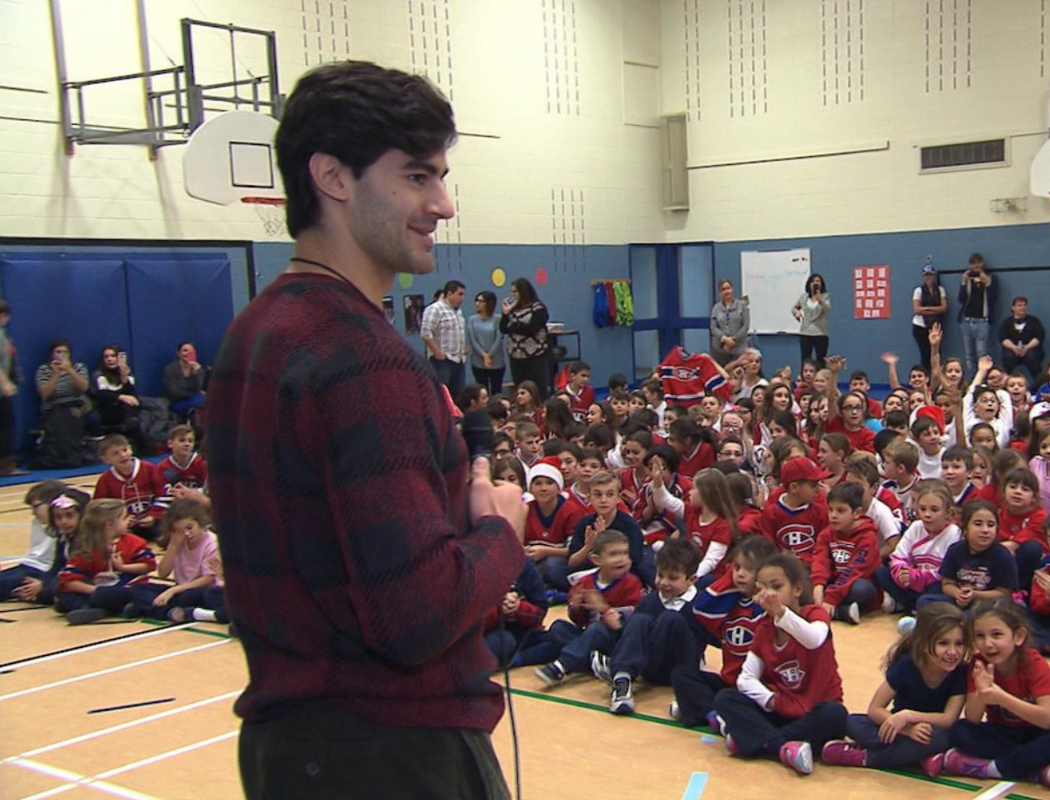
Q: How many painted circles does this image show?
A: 4